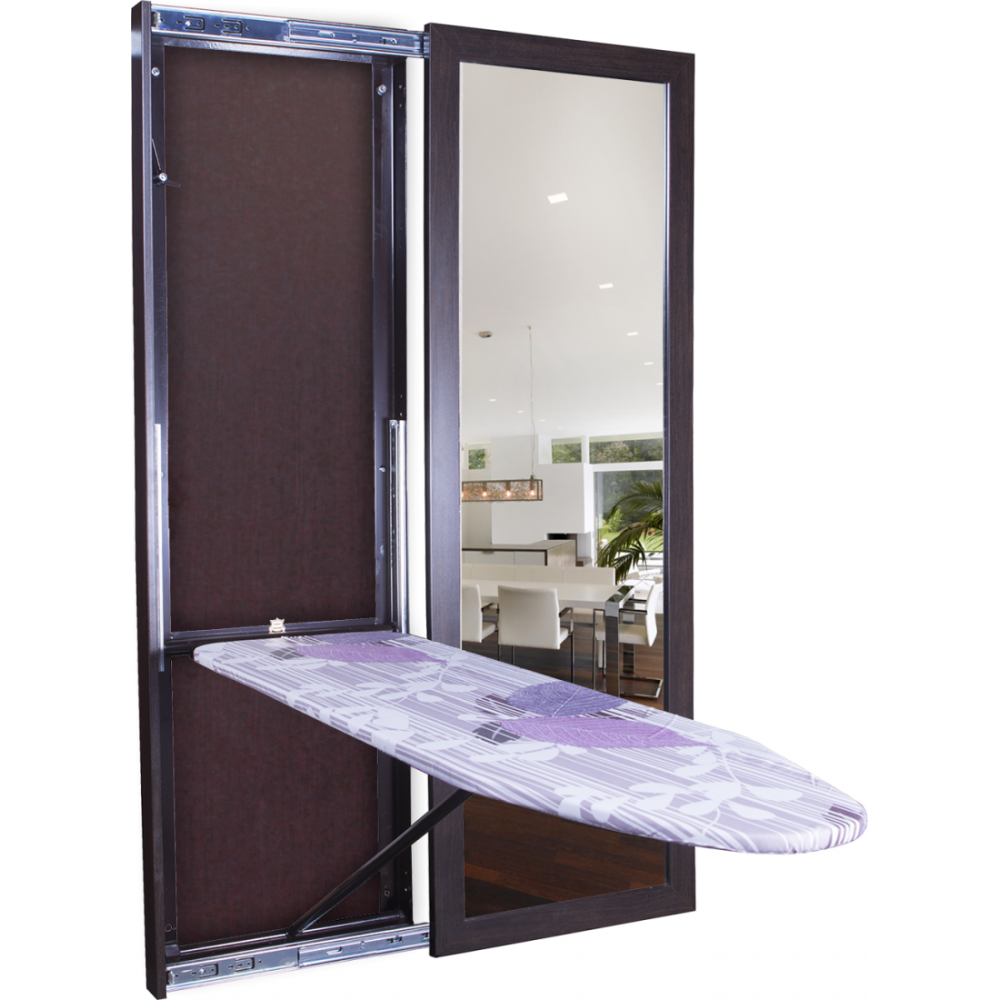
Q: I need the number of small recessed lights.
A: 9